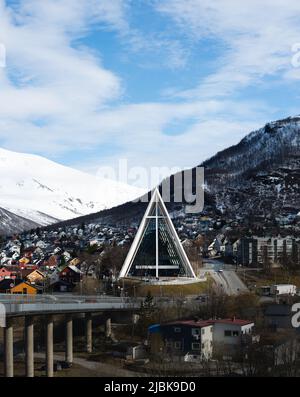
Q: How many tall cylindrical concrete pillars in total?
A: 6